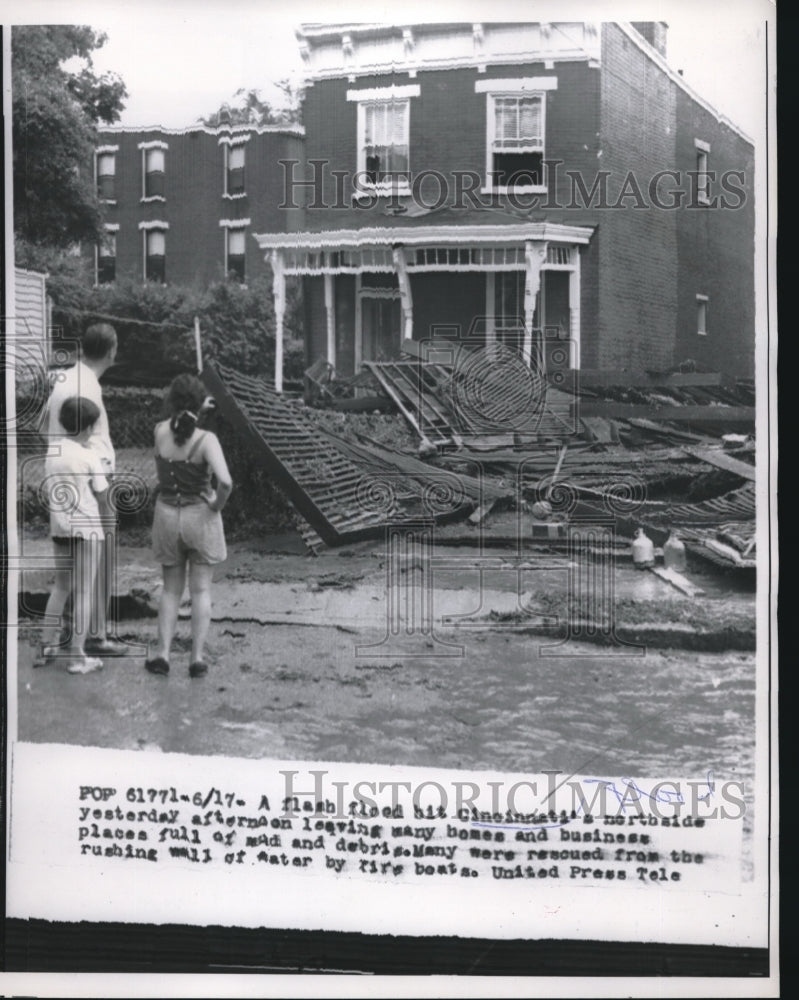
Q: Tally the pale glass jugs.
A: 2